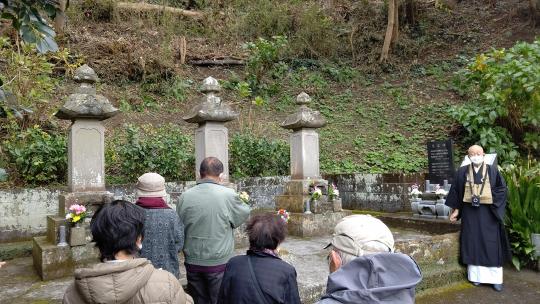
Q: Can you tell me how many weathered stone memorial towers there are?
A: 3